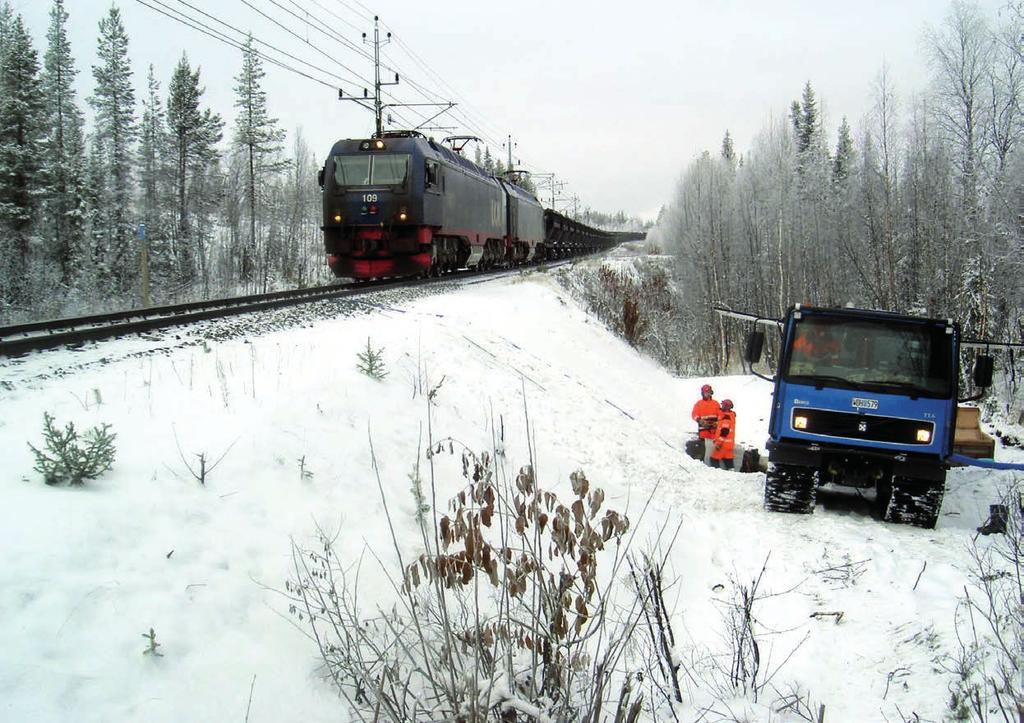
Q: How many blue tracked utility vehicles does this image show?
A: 1